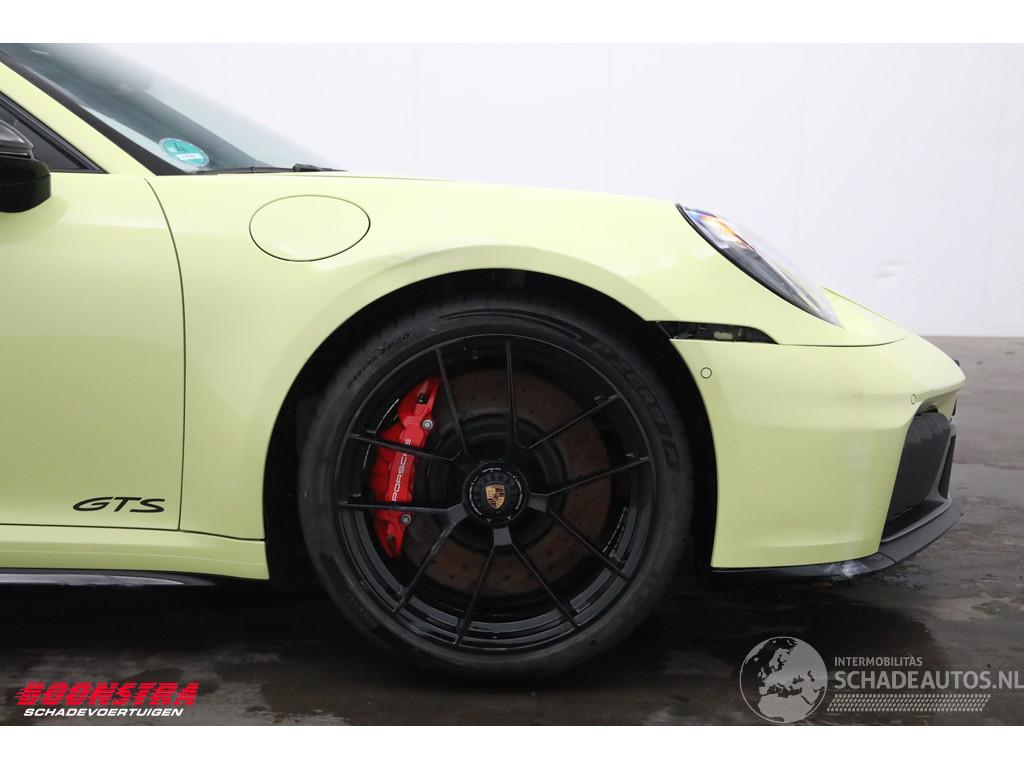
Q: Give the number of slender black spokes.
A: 10